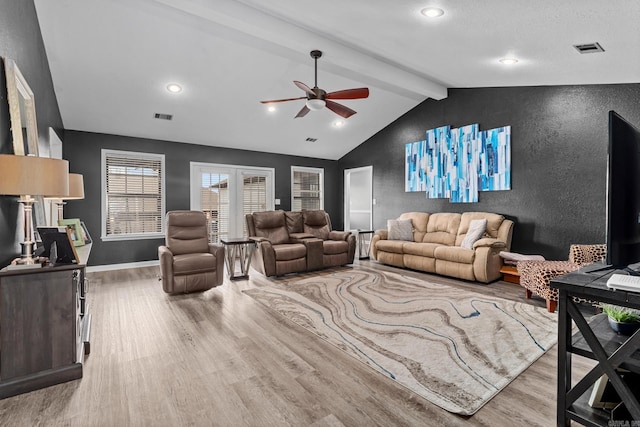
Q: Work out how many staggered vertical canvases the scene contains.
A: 4